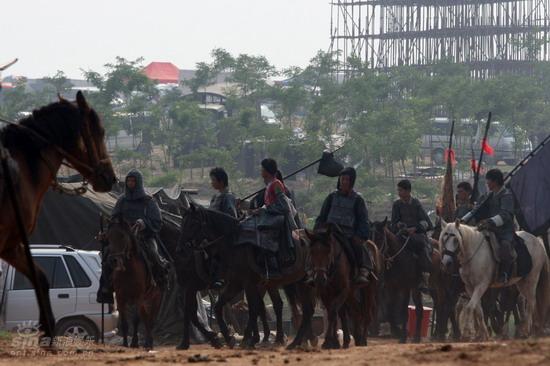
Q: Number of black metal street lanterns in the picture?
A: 0